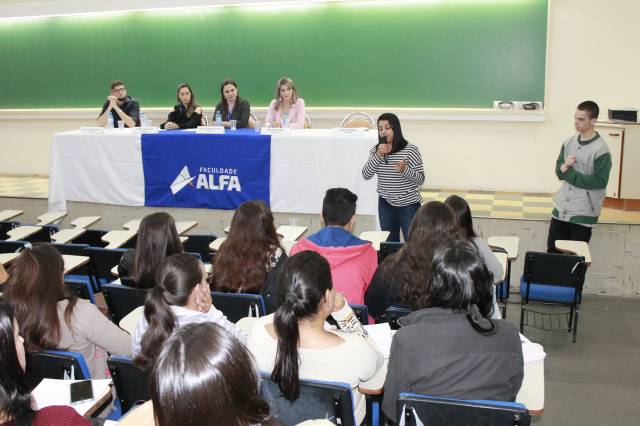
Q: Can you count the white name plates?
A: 5